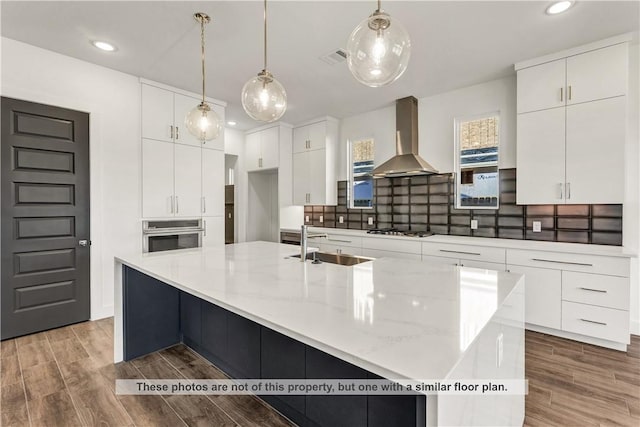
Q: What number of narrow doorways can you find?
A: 1